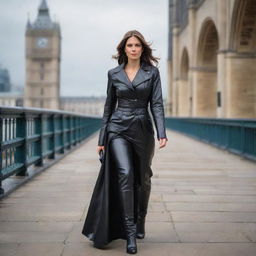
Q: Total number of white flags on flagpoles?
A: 0